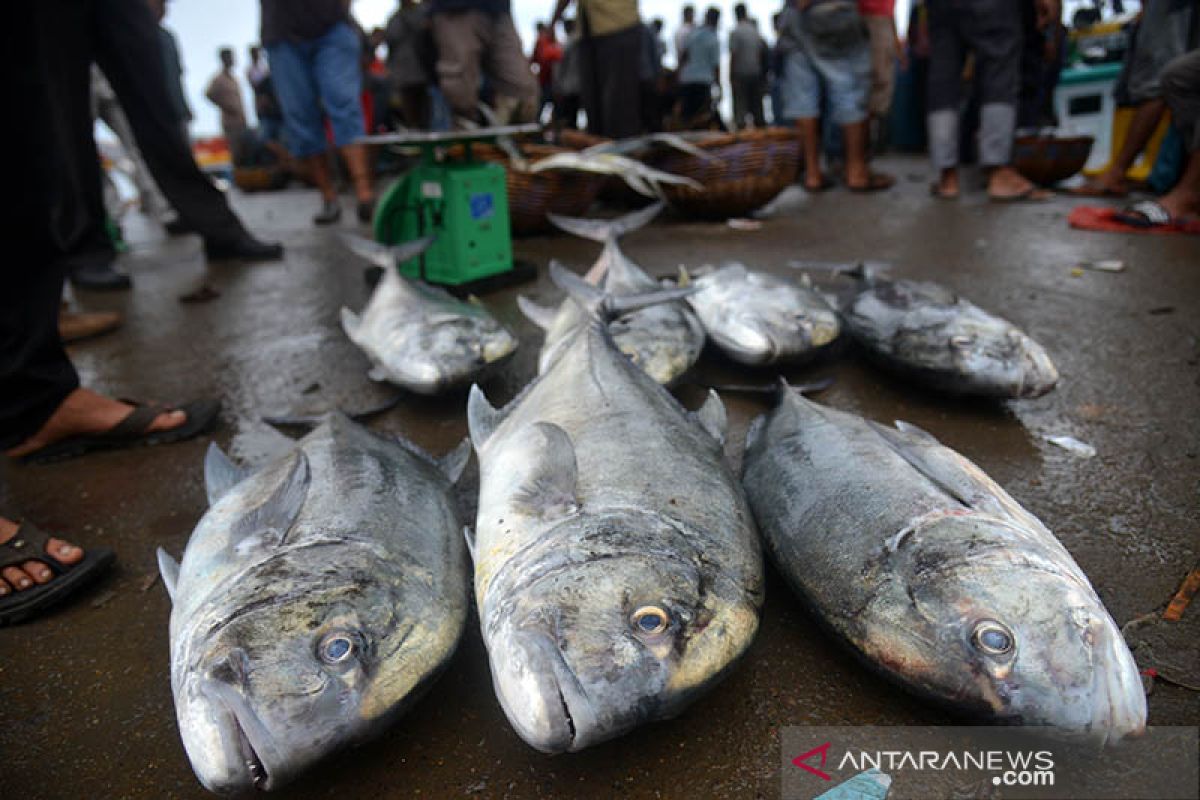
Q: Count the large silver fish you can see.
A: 7